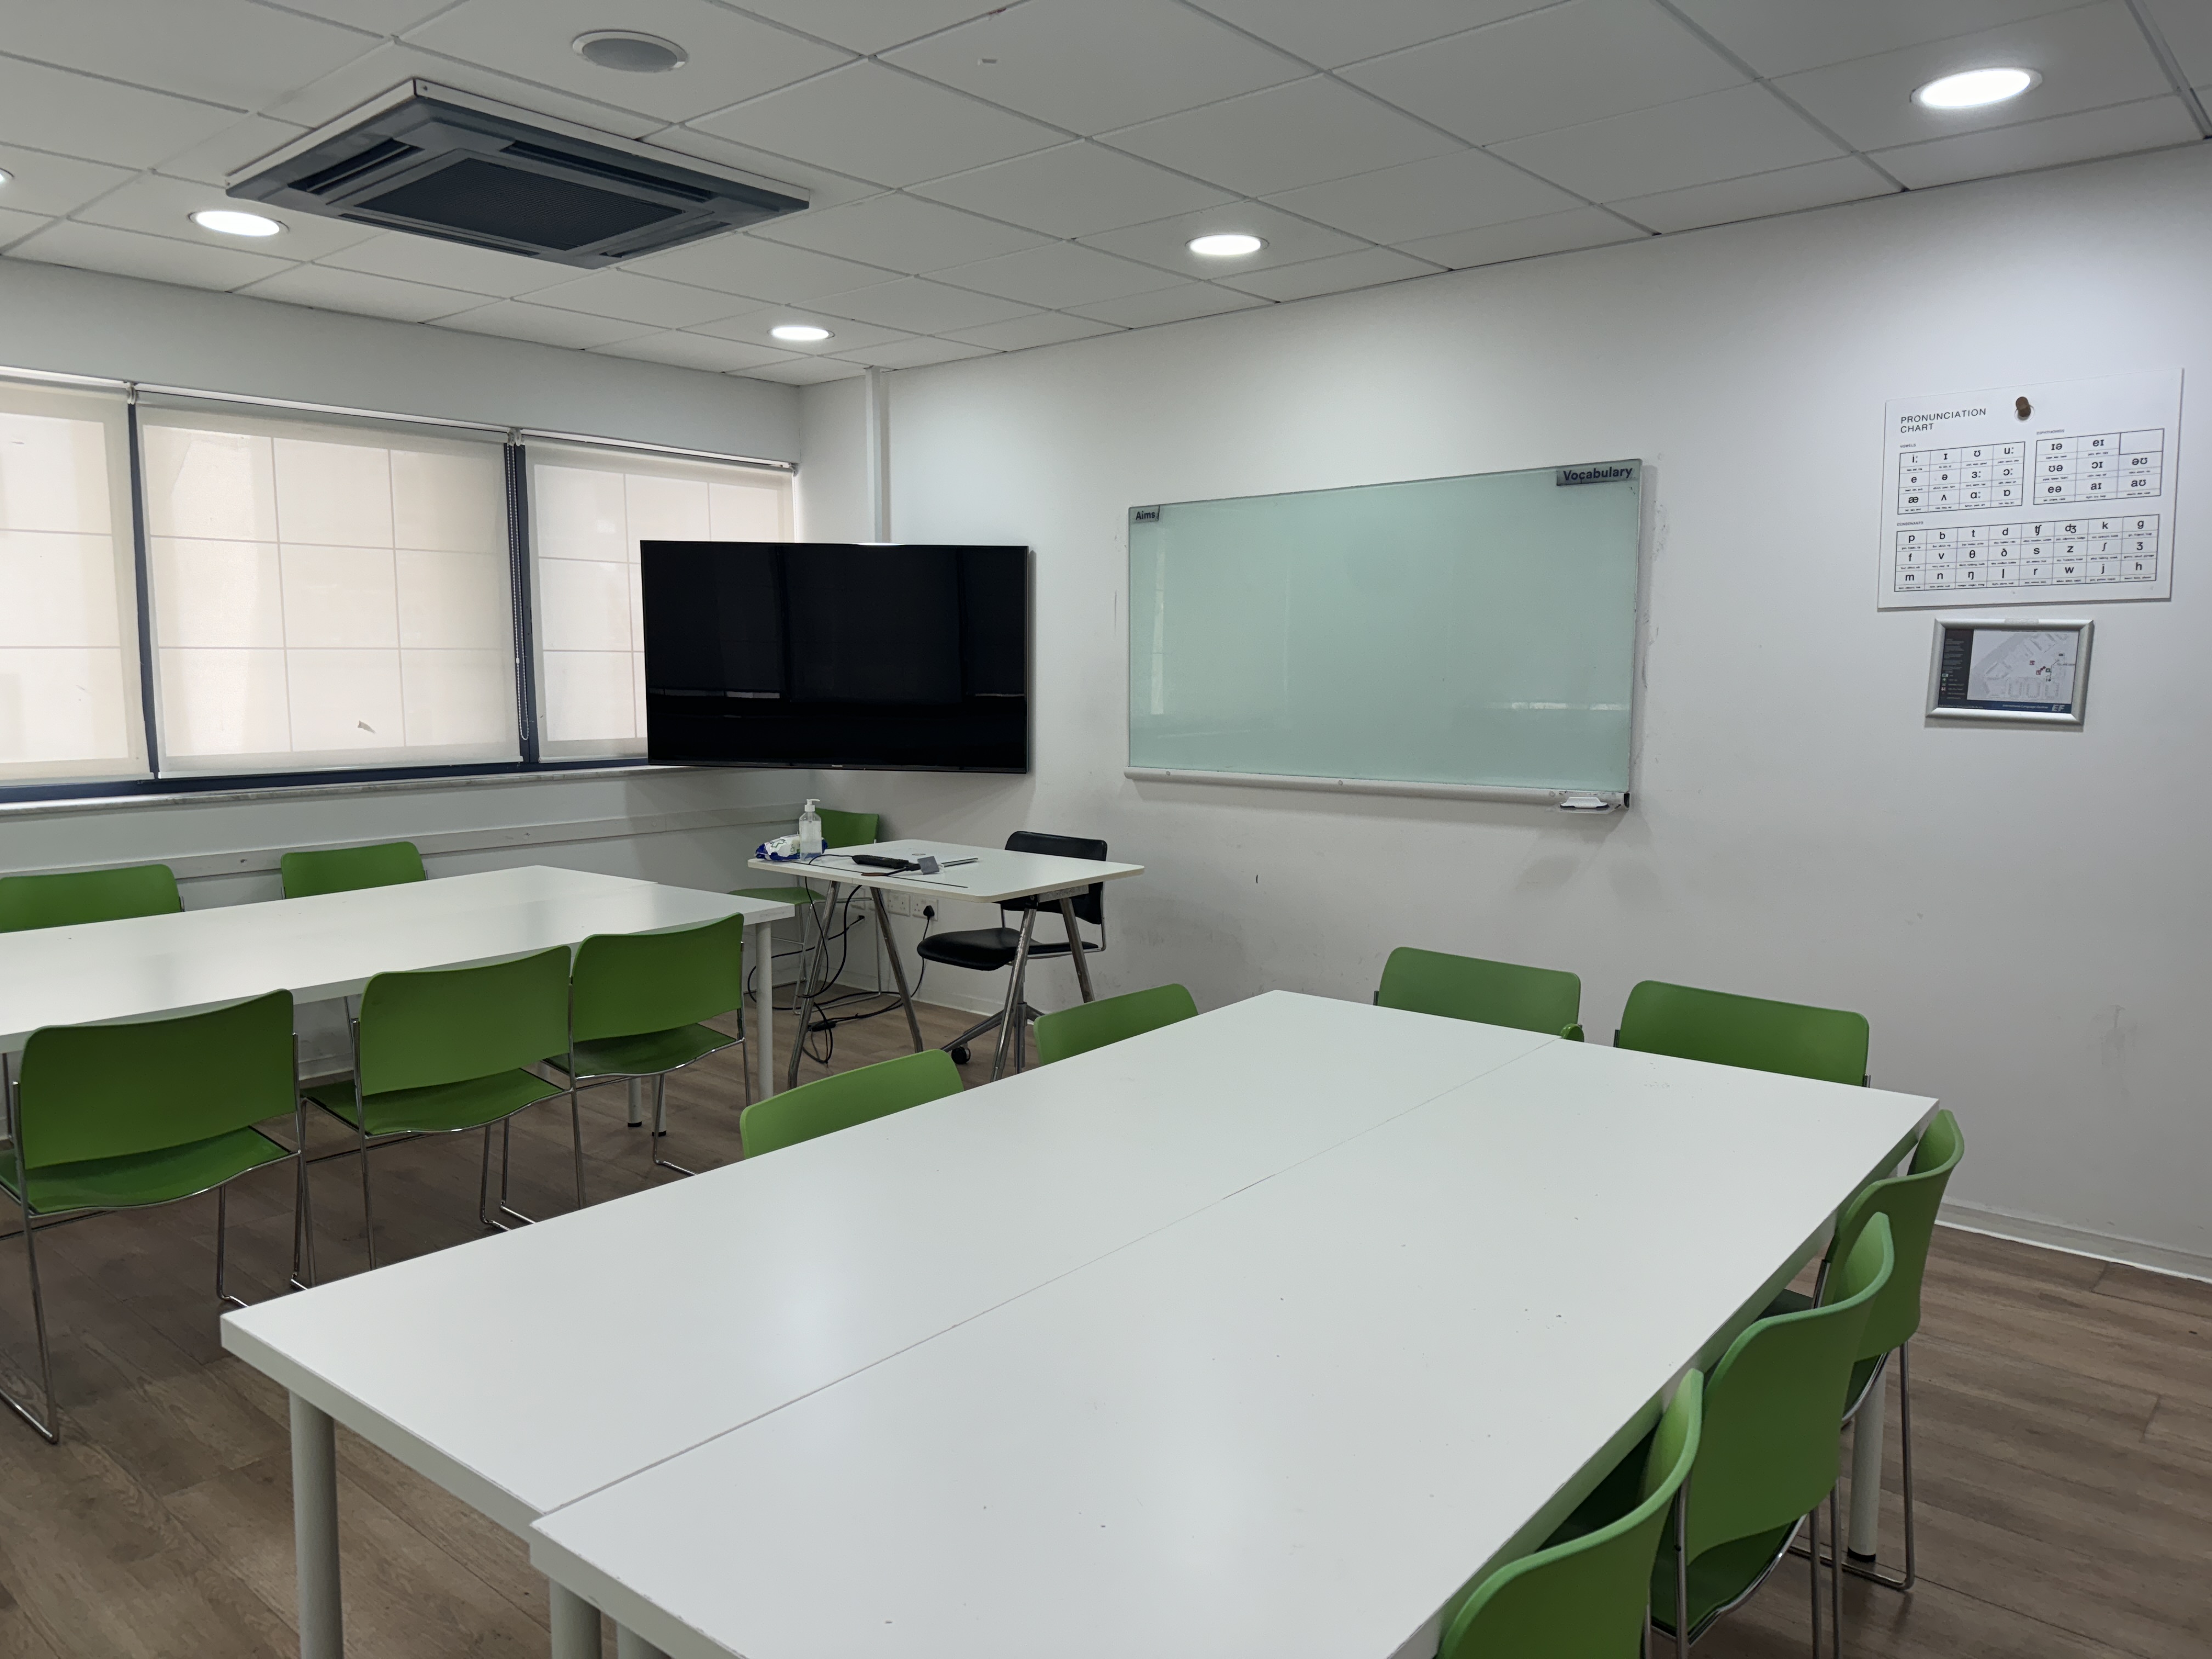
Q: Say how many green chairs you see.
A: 13